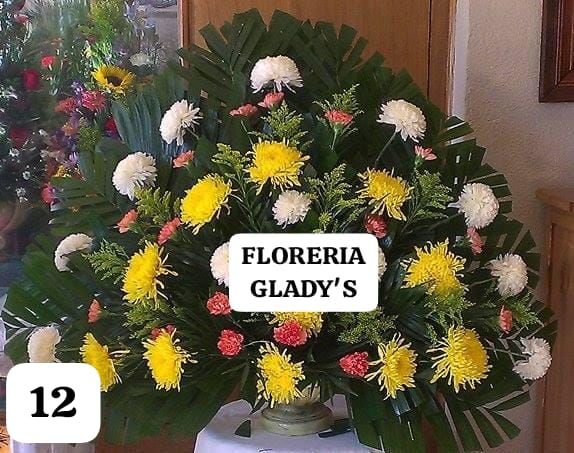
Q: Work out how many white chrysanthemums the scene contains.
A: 12